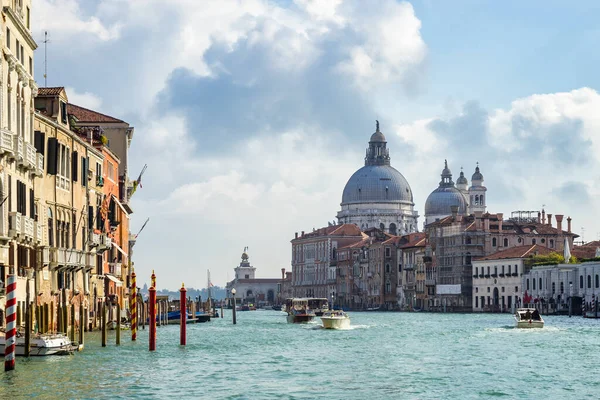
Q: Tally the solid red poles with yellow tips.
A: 2